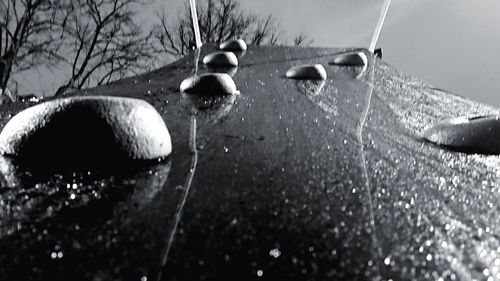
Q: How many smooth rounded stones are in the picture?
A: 7